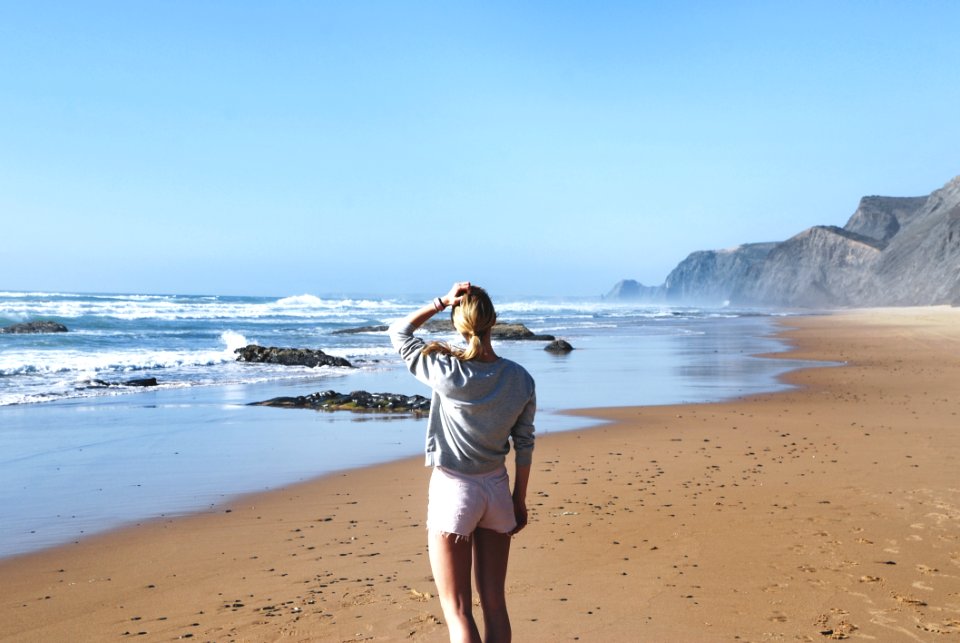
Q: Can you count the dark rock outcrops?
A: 6